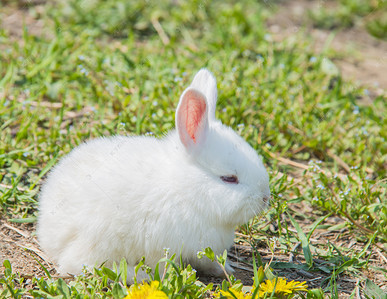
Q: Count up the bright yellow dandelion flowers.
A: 3